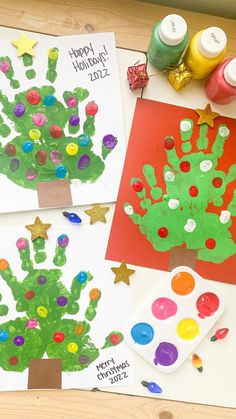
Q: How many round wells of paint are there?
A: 6